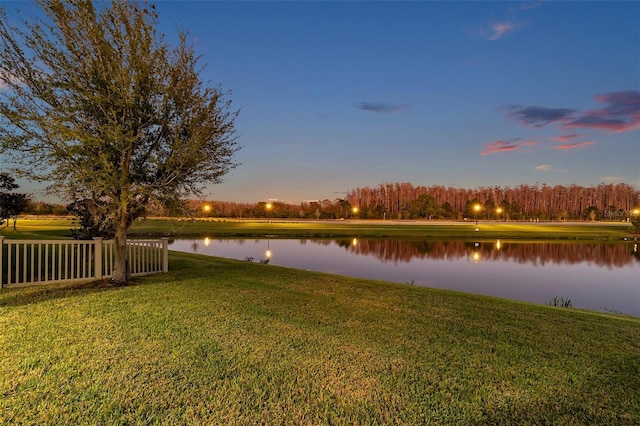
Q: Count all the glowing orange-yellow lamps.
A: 6